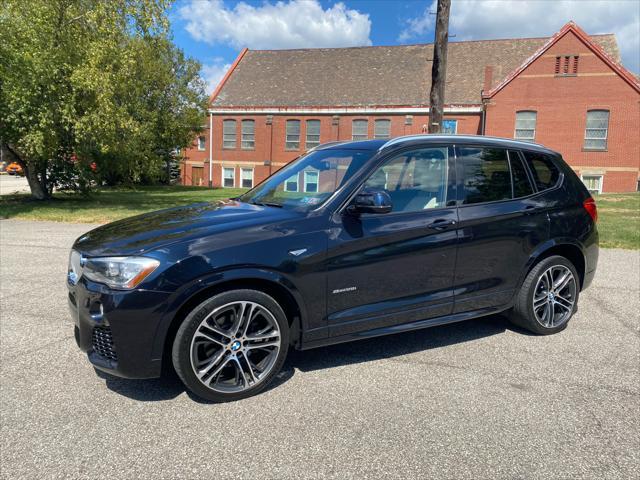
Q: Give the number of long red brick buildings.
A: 1